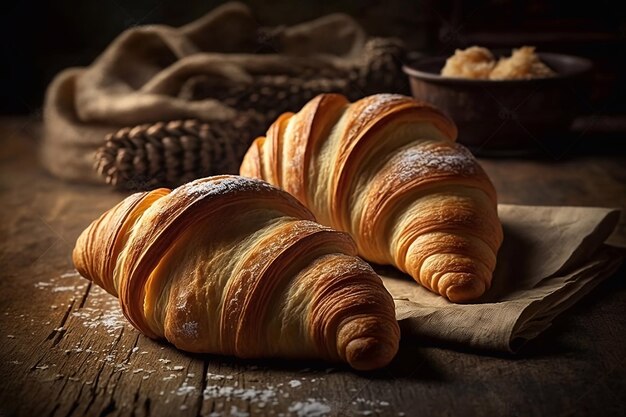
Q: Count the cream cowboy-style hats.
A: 0